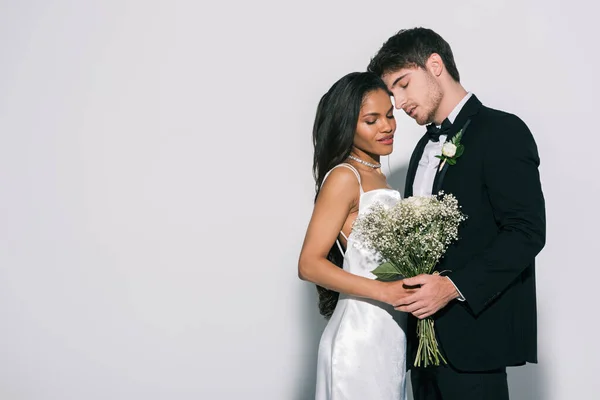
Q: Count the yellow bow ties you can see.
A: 0